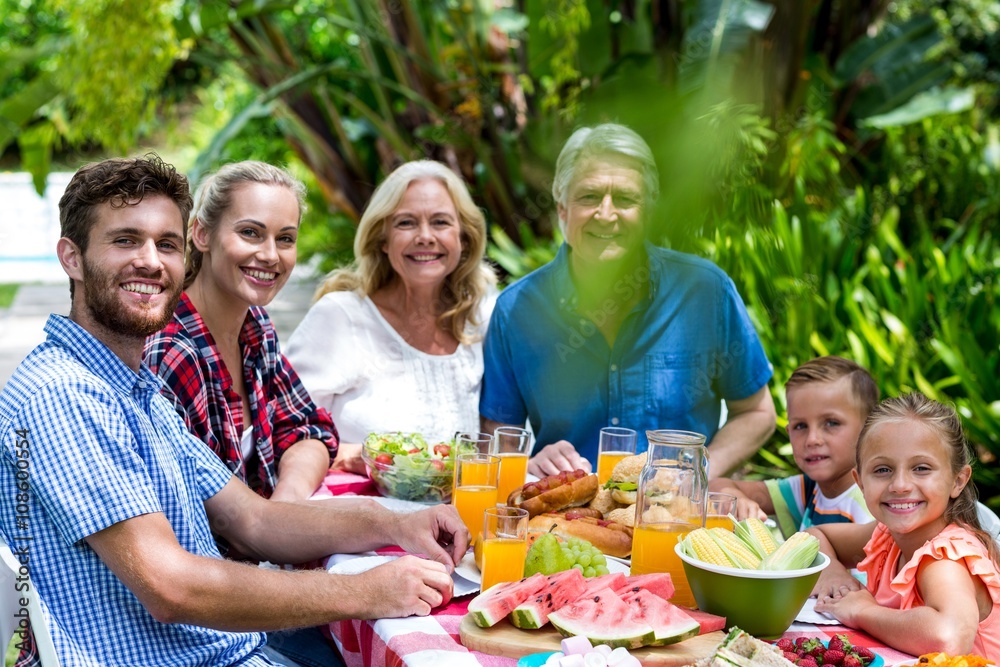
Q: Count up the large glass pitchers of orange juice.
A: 1